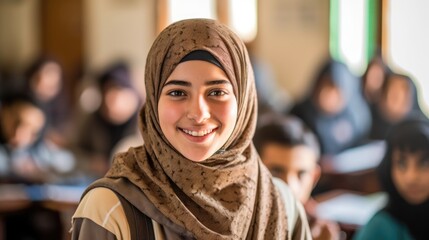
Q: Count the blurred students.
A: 8